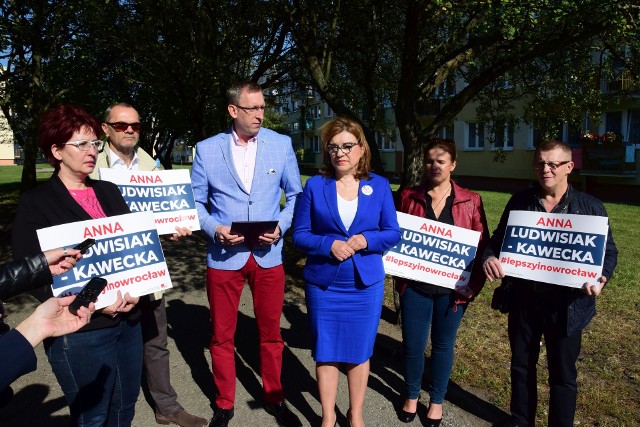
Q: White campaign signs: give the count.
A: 4